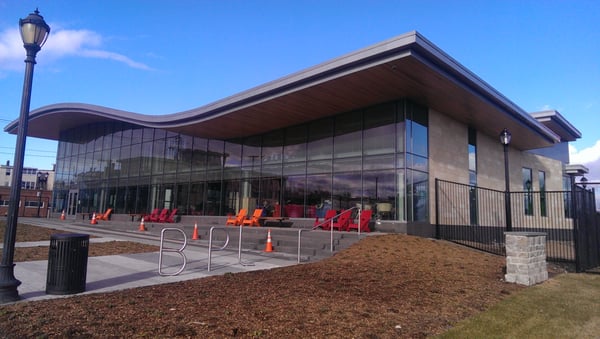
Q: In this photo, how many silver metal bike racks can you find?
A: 3